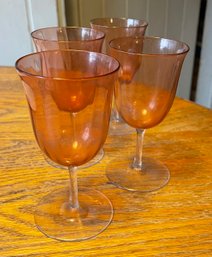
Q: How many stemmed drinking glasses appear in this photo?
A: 4